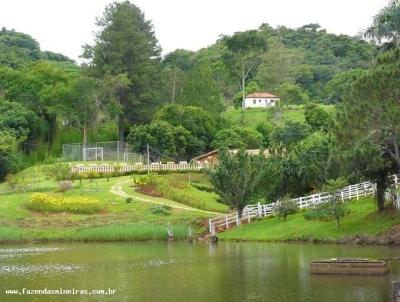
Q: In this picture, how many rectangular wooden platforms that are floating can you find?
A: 1